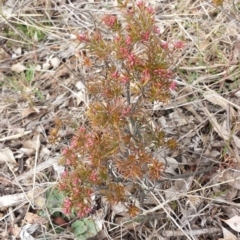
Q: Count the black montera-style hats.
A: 0